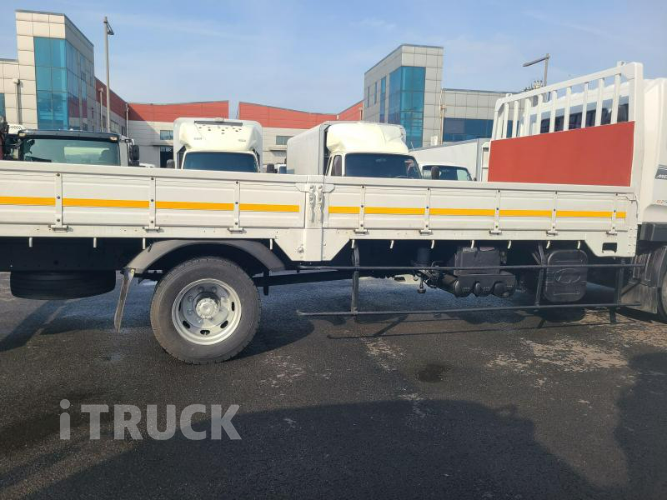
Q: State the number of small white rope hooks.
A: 11